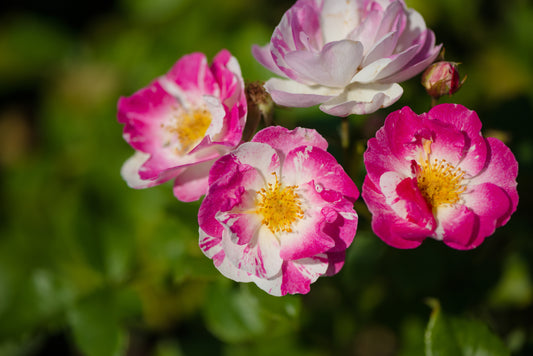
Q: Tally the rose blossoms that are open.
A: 4